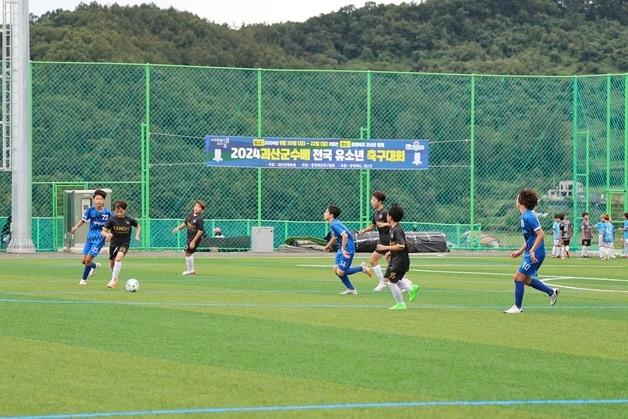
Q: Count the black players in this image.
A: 4